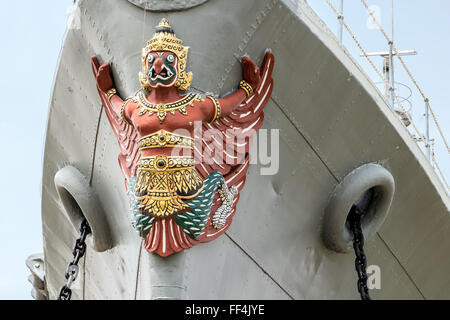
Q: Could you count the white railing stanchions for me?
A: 3